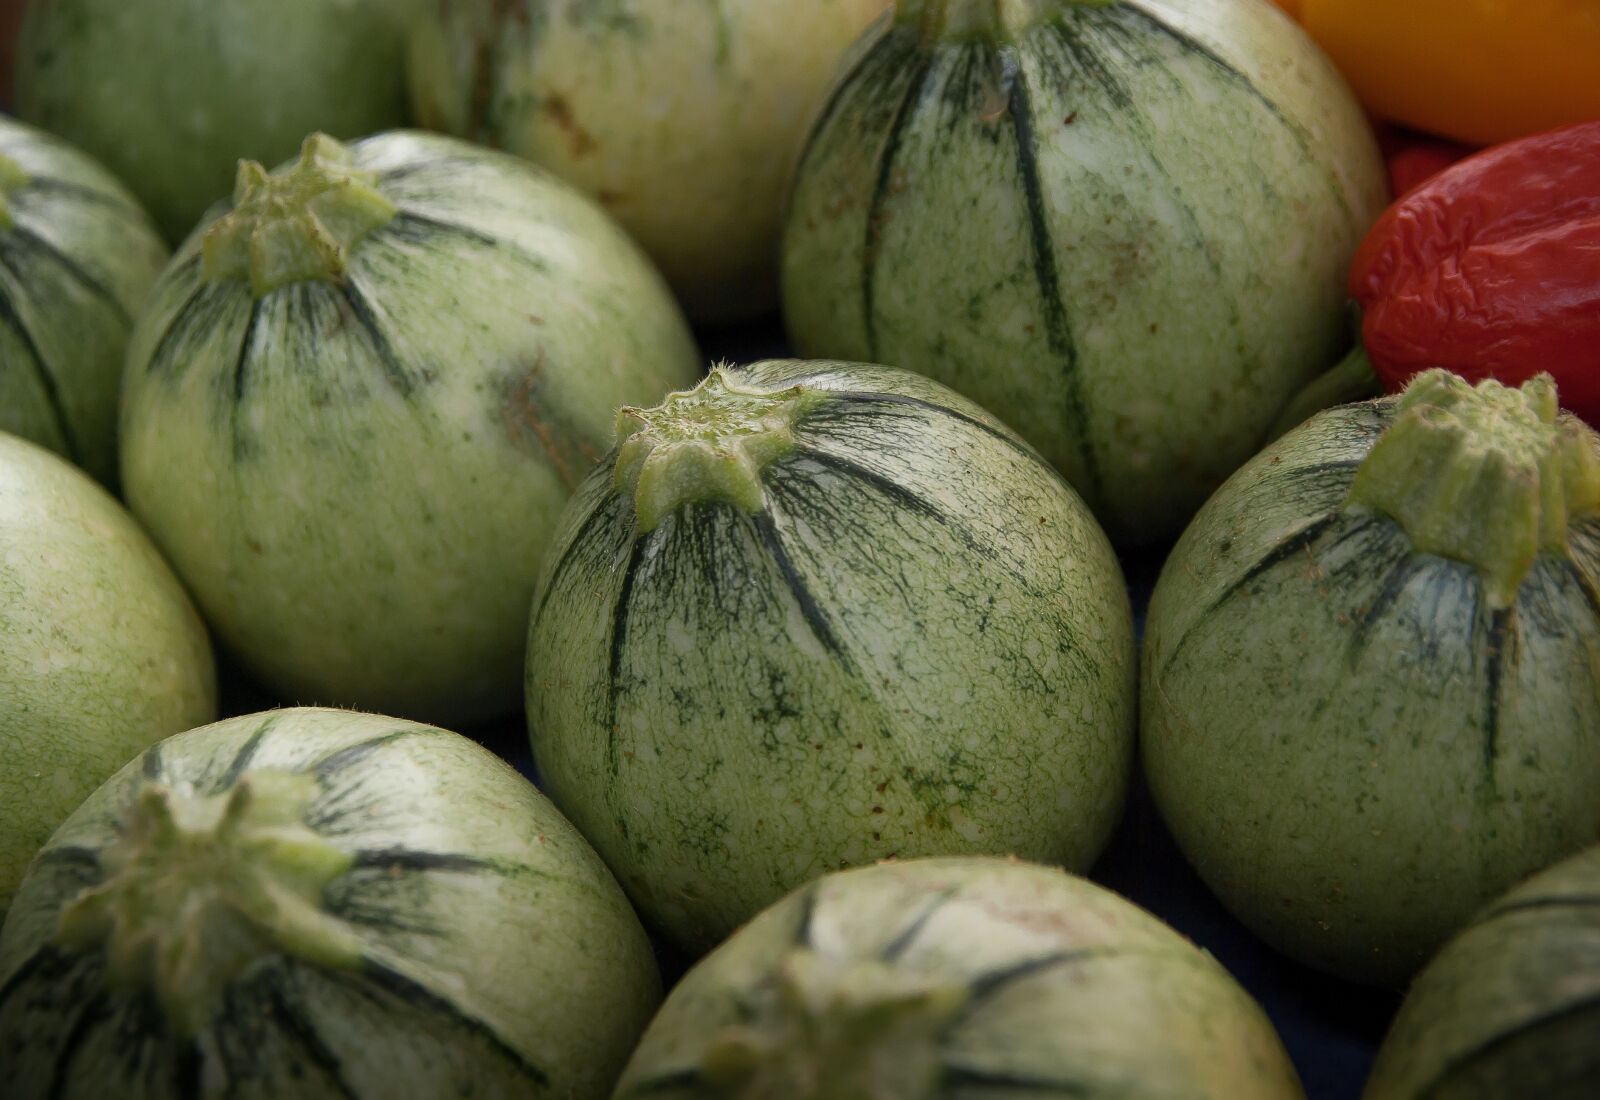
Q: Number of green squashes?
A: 11